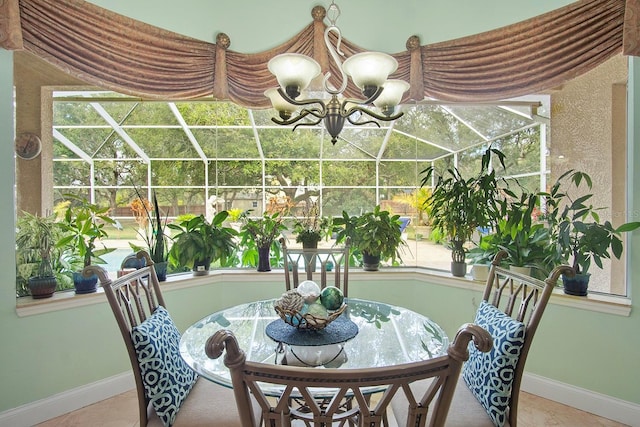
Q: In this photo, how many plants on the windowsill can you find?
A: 11